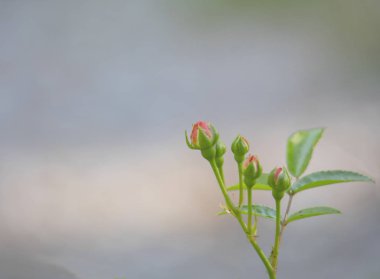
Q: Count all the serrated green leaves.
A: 5